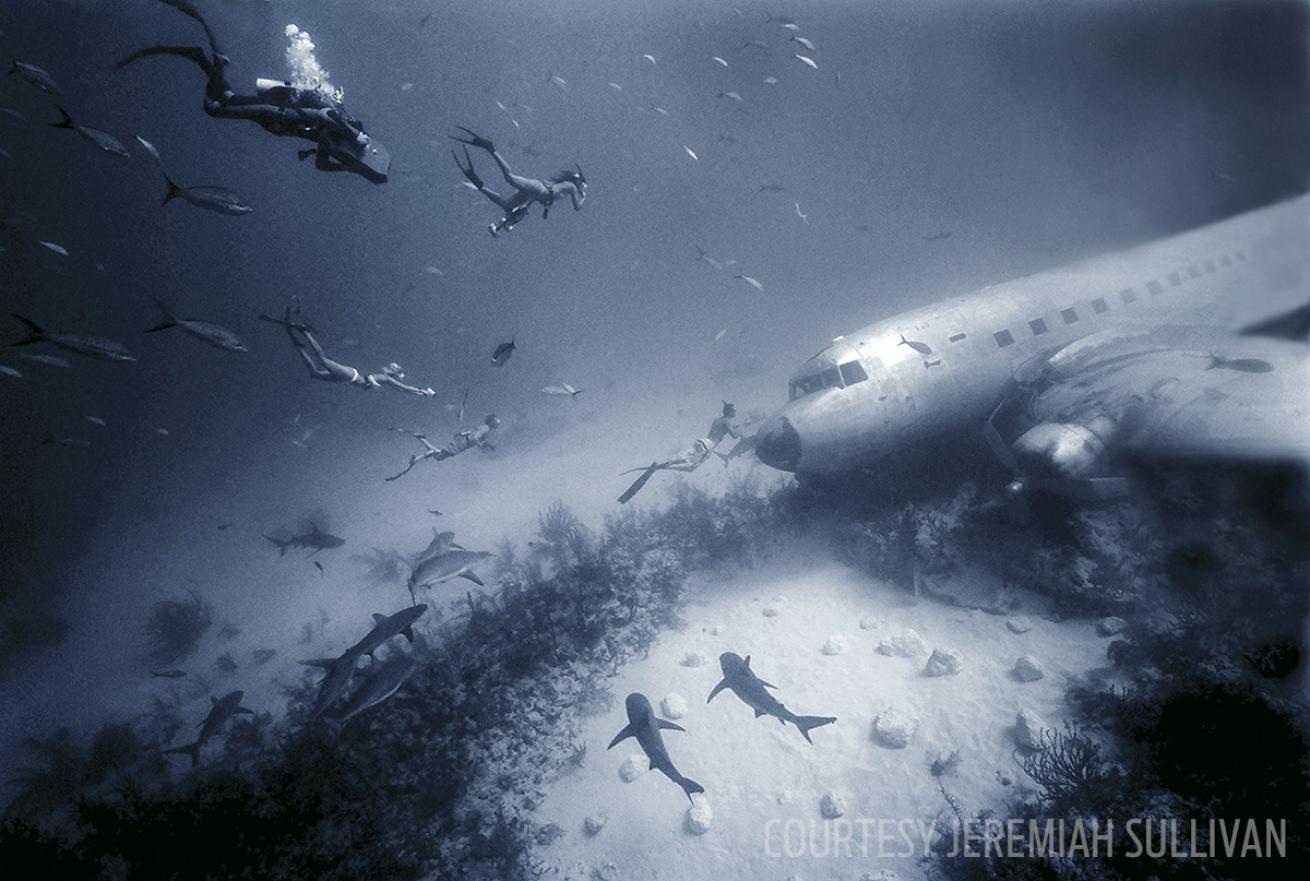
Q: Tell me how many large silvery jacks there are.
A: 5